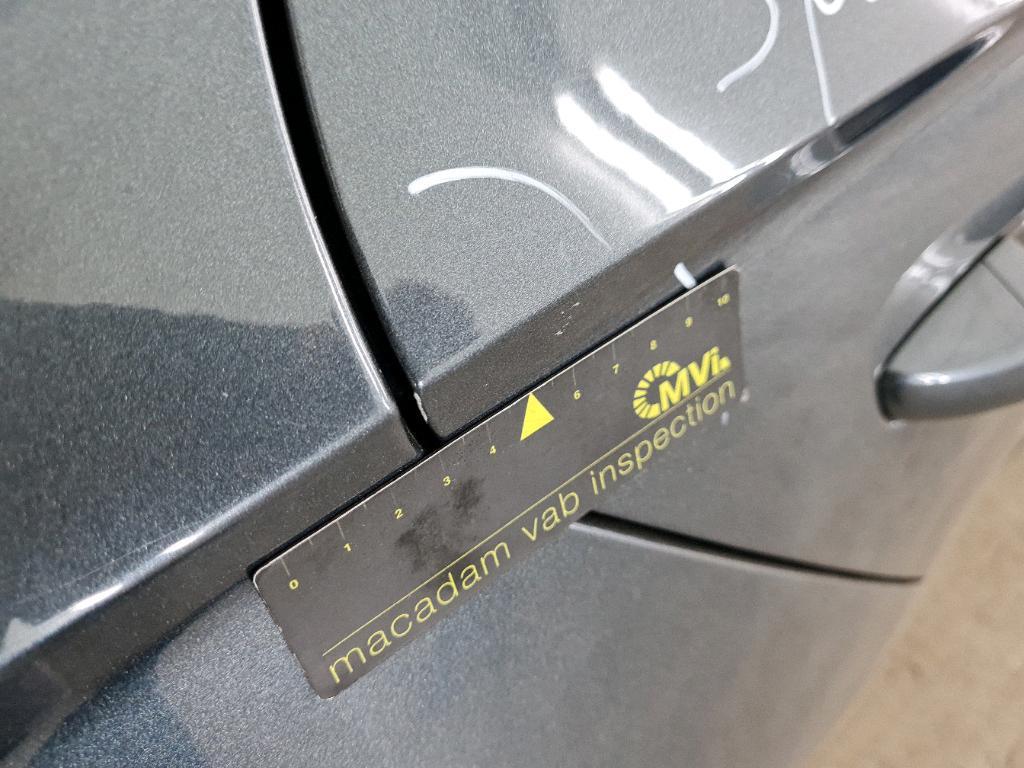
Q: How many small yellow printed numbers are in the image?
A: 10